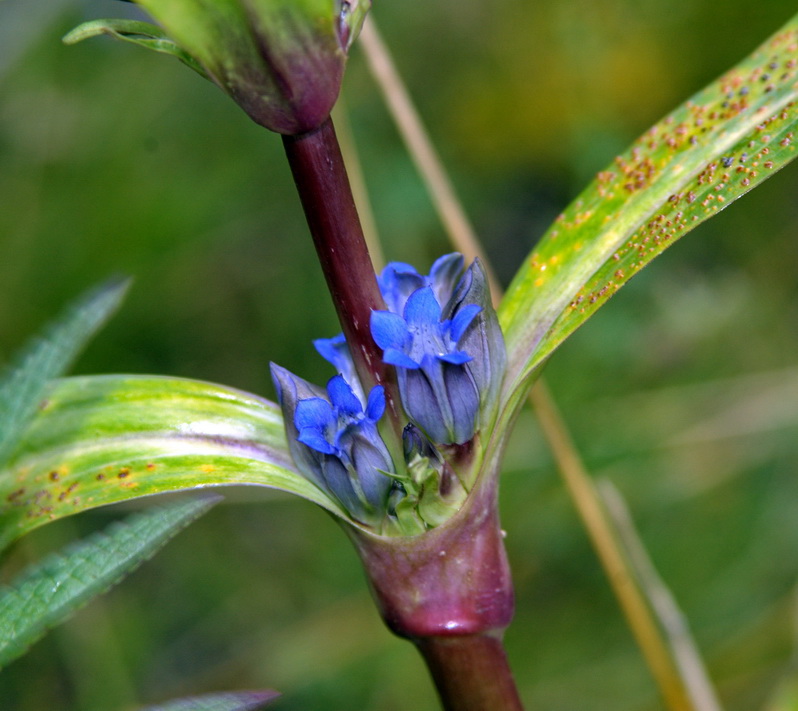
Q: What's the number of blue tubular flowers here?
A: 4